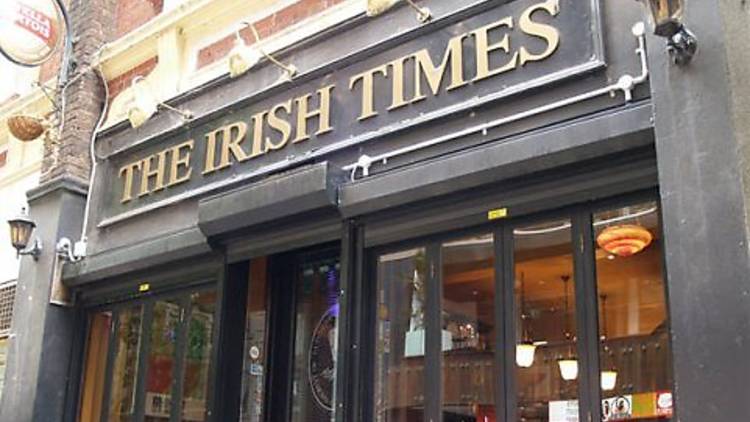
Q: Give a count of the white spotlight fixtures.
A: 3